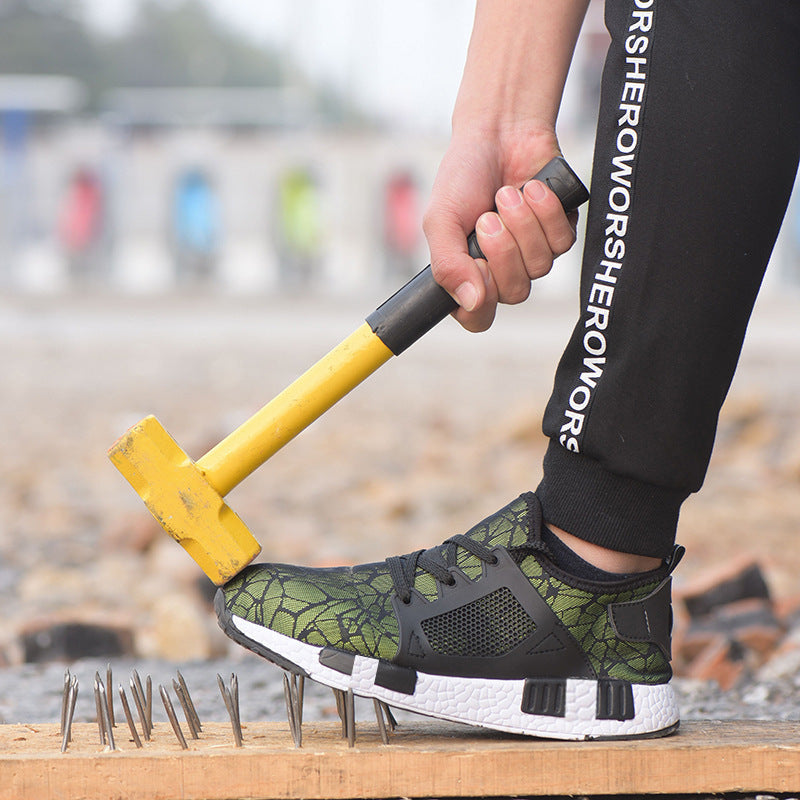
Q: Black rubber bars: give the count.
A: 4